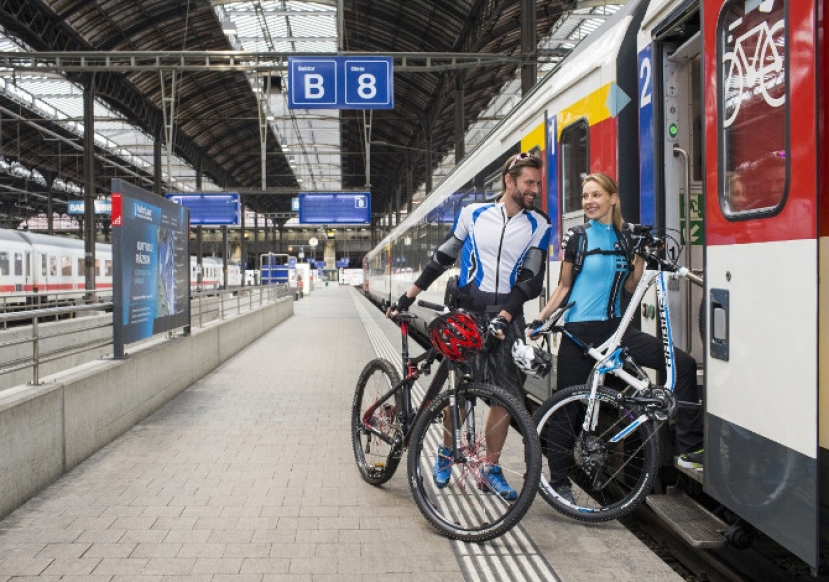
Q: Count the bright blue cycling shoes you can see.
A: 2